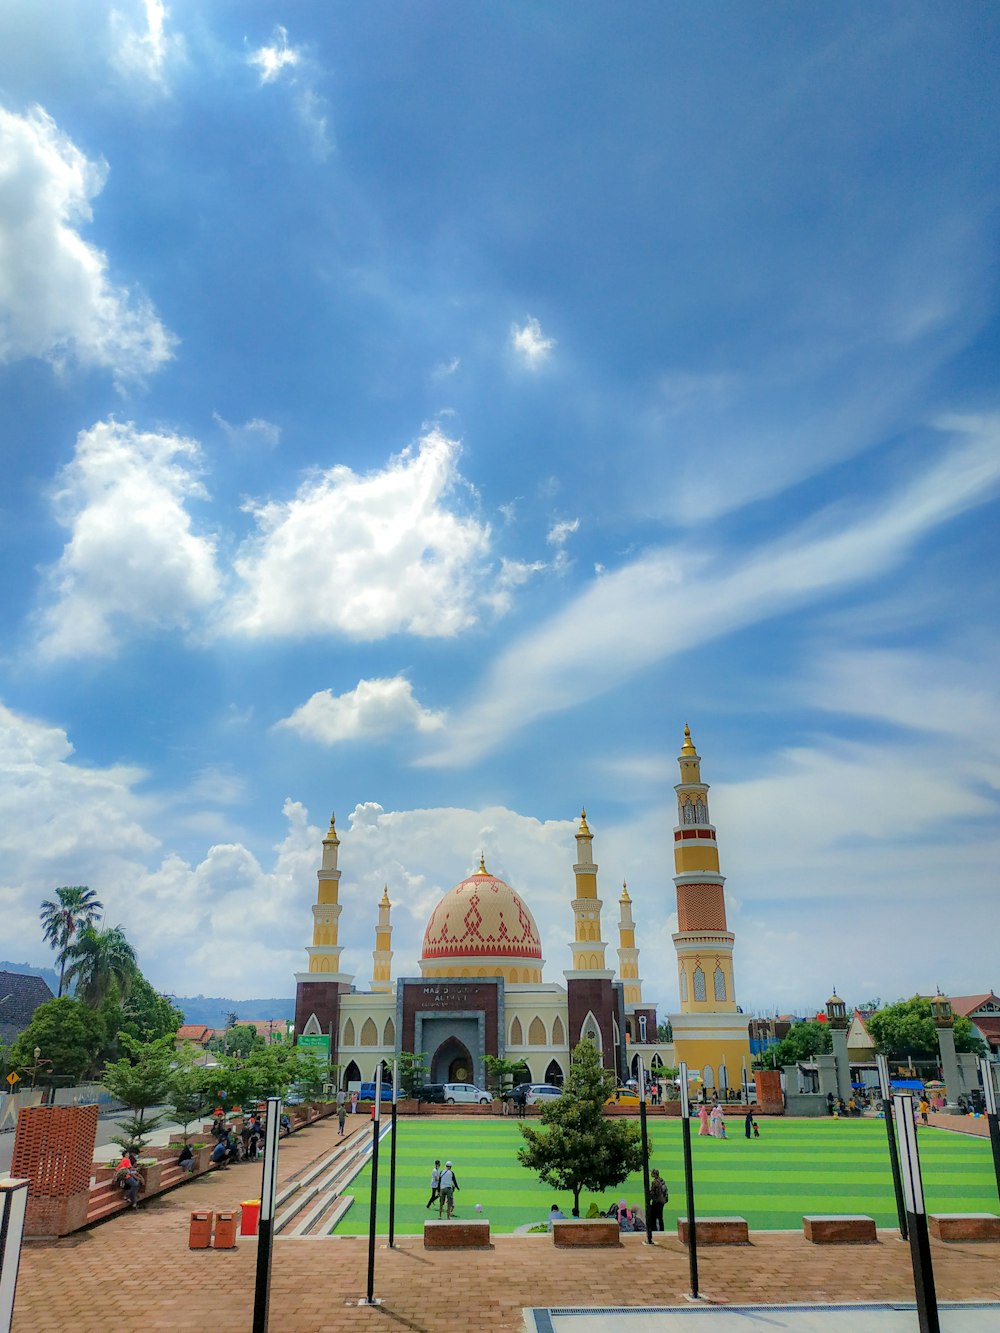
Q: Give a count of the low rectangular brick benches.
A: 5